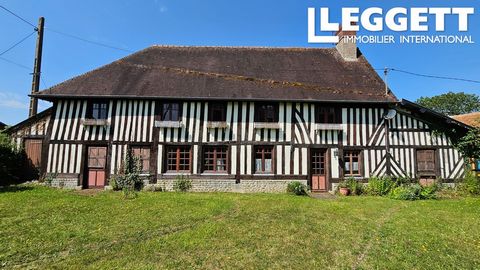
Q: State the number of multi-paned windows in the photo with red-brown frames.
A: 4